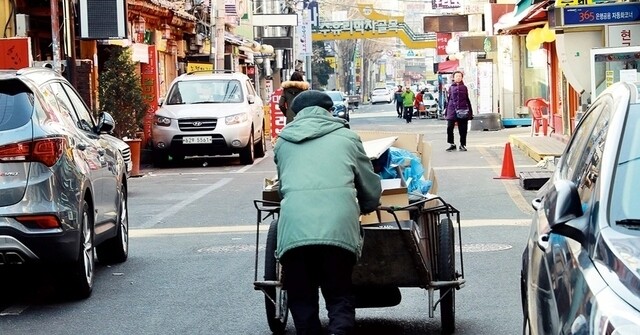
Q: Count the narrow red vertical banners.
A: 2